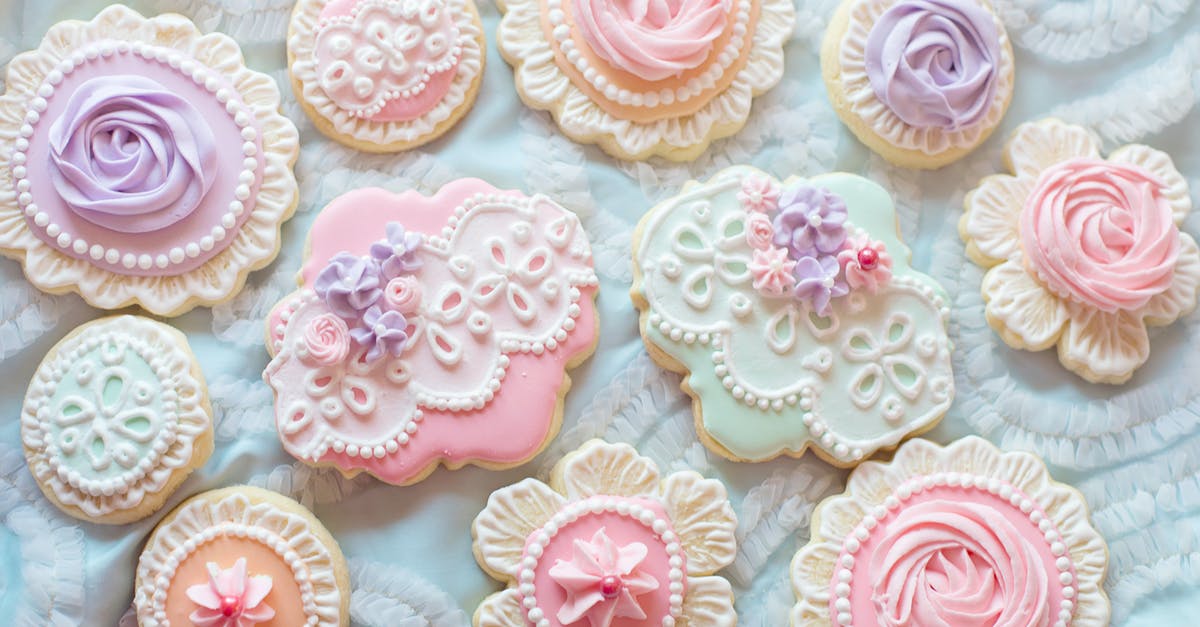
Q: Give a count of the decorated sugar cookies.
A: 11